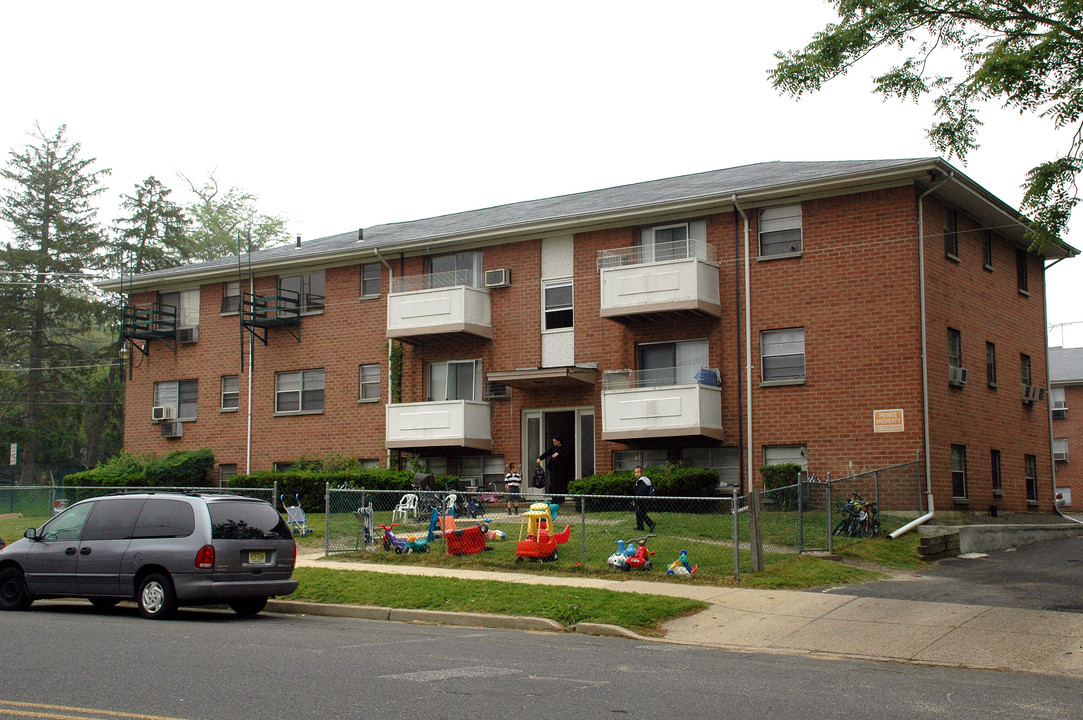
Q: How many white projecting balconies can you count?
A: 4